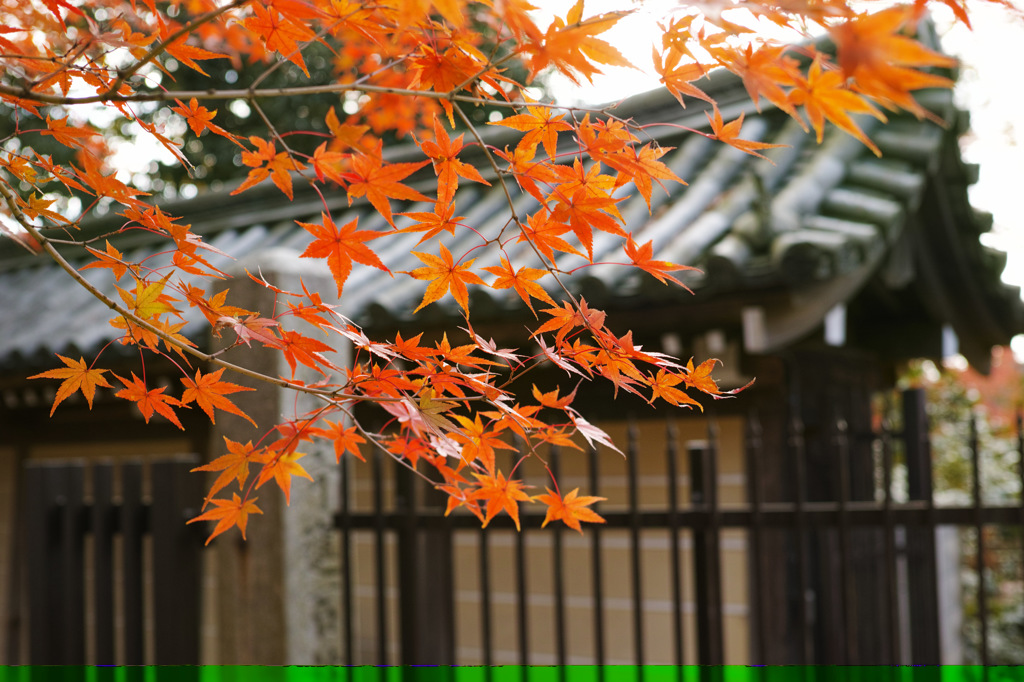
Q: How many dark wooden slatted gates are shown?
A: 1